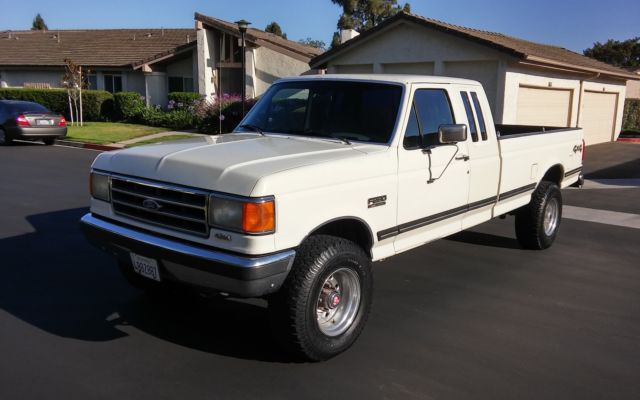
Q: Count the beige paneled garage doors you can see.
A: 2